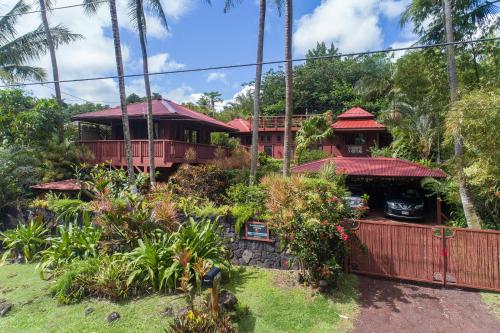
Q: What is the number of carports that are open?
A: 1